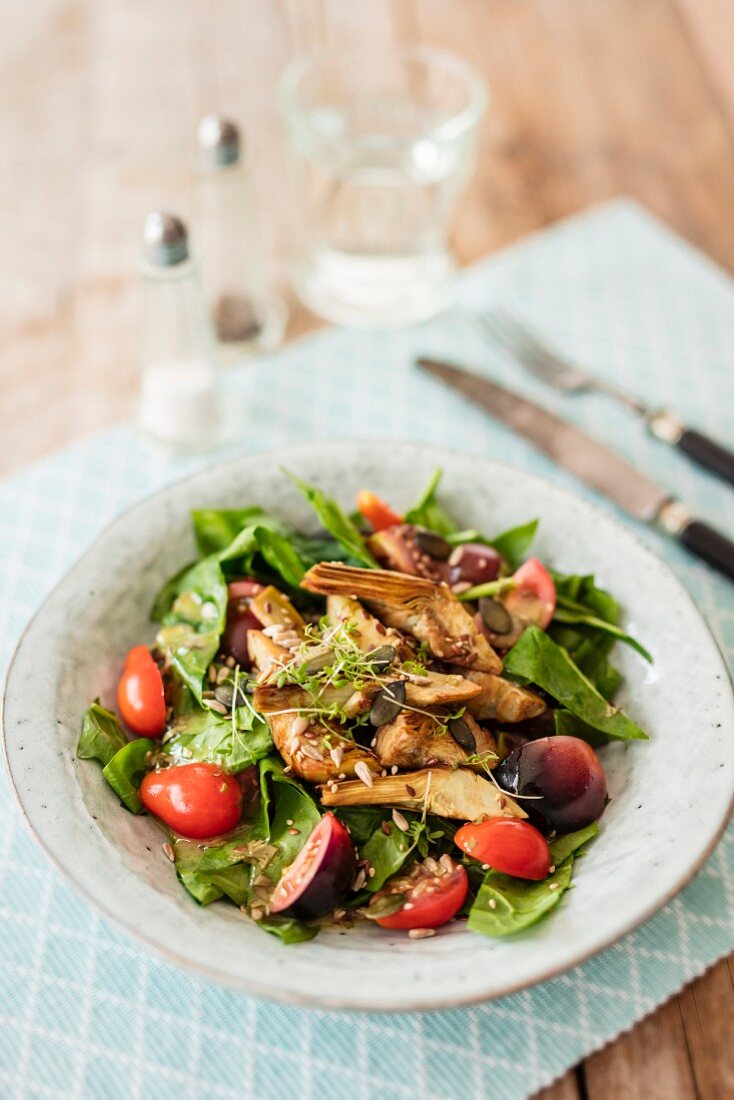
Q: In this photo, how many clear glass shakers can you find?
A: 2